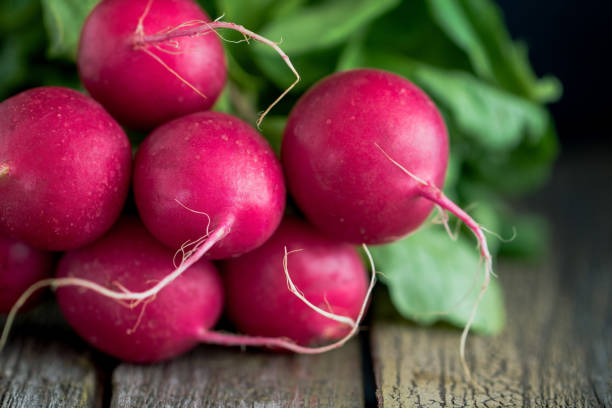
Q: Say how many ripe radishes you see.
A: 7